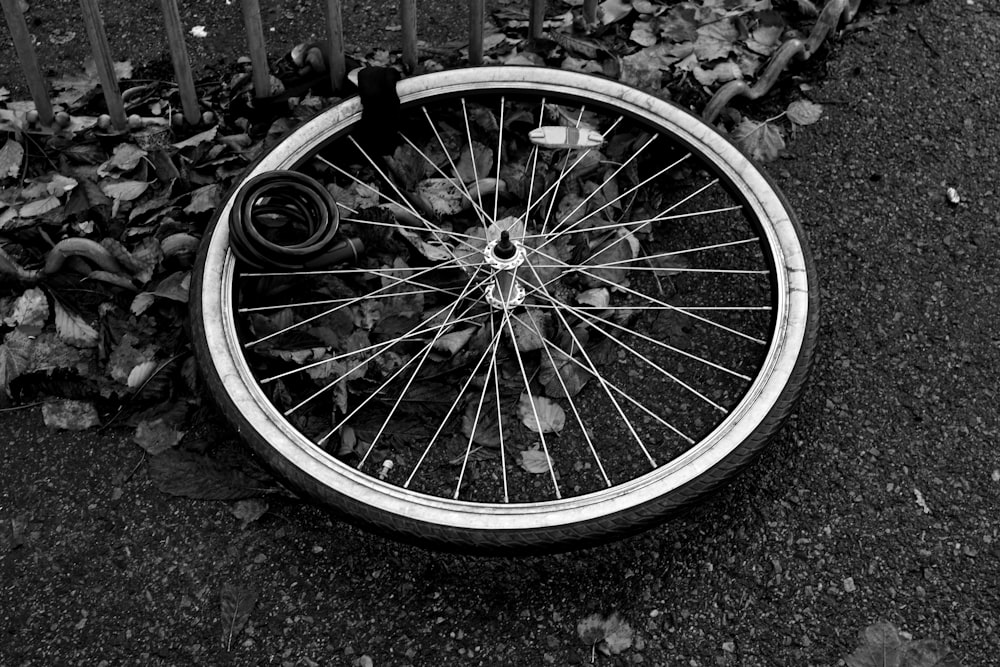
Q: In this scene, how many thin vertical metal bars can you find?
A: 9